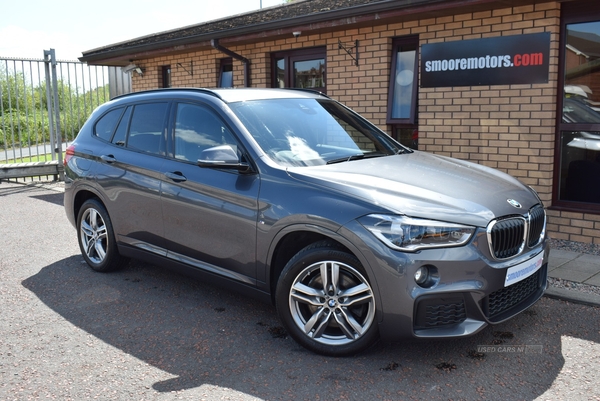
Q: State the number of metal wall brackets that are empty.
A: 2